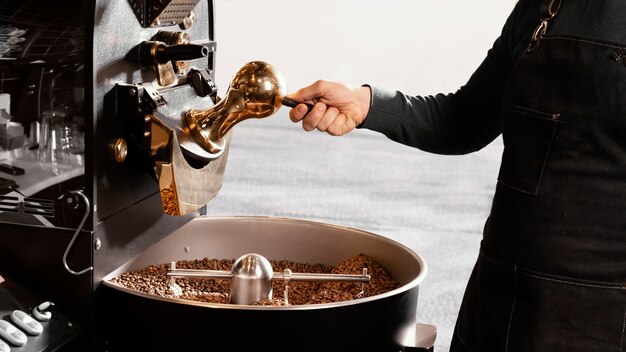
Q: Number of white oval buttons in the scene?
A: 3